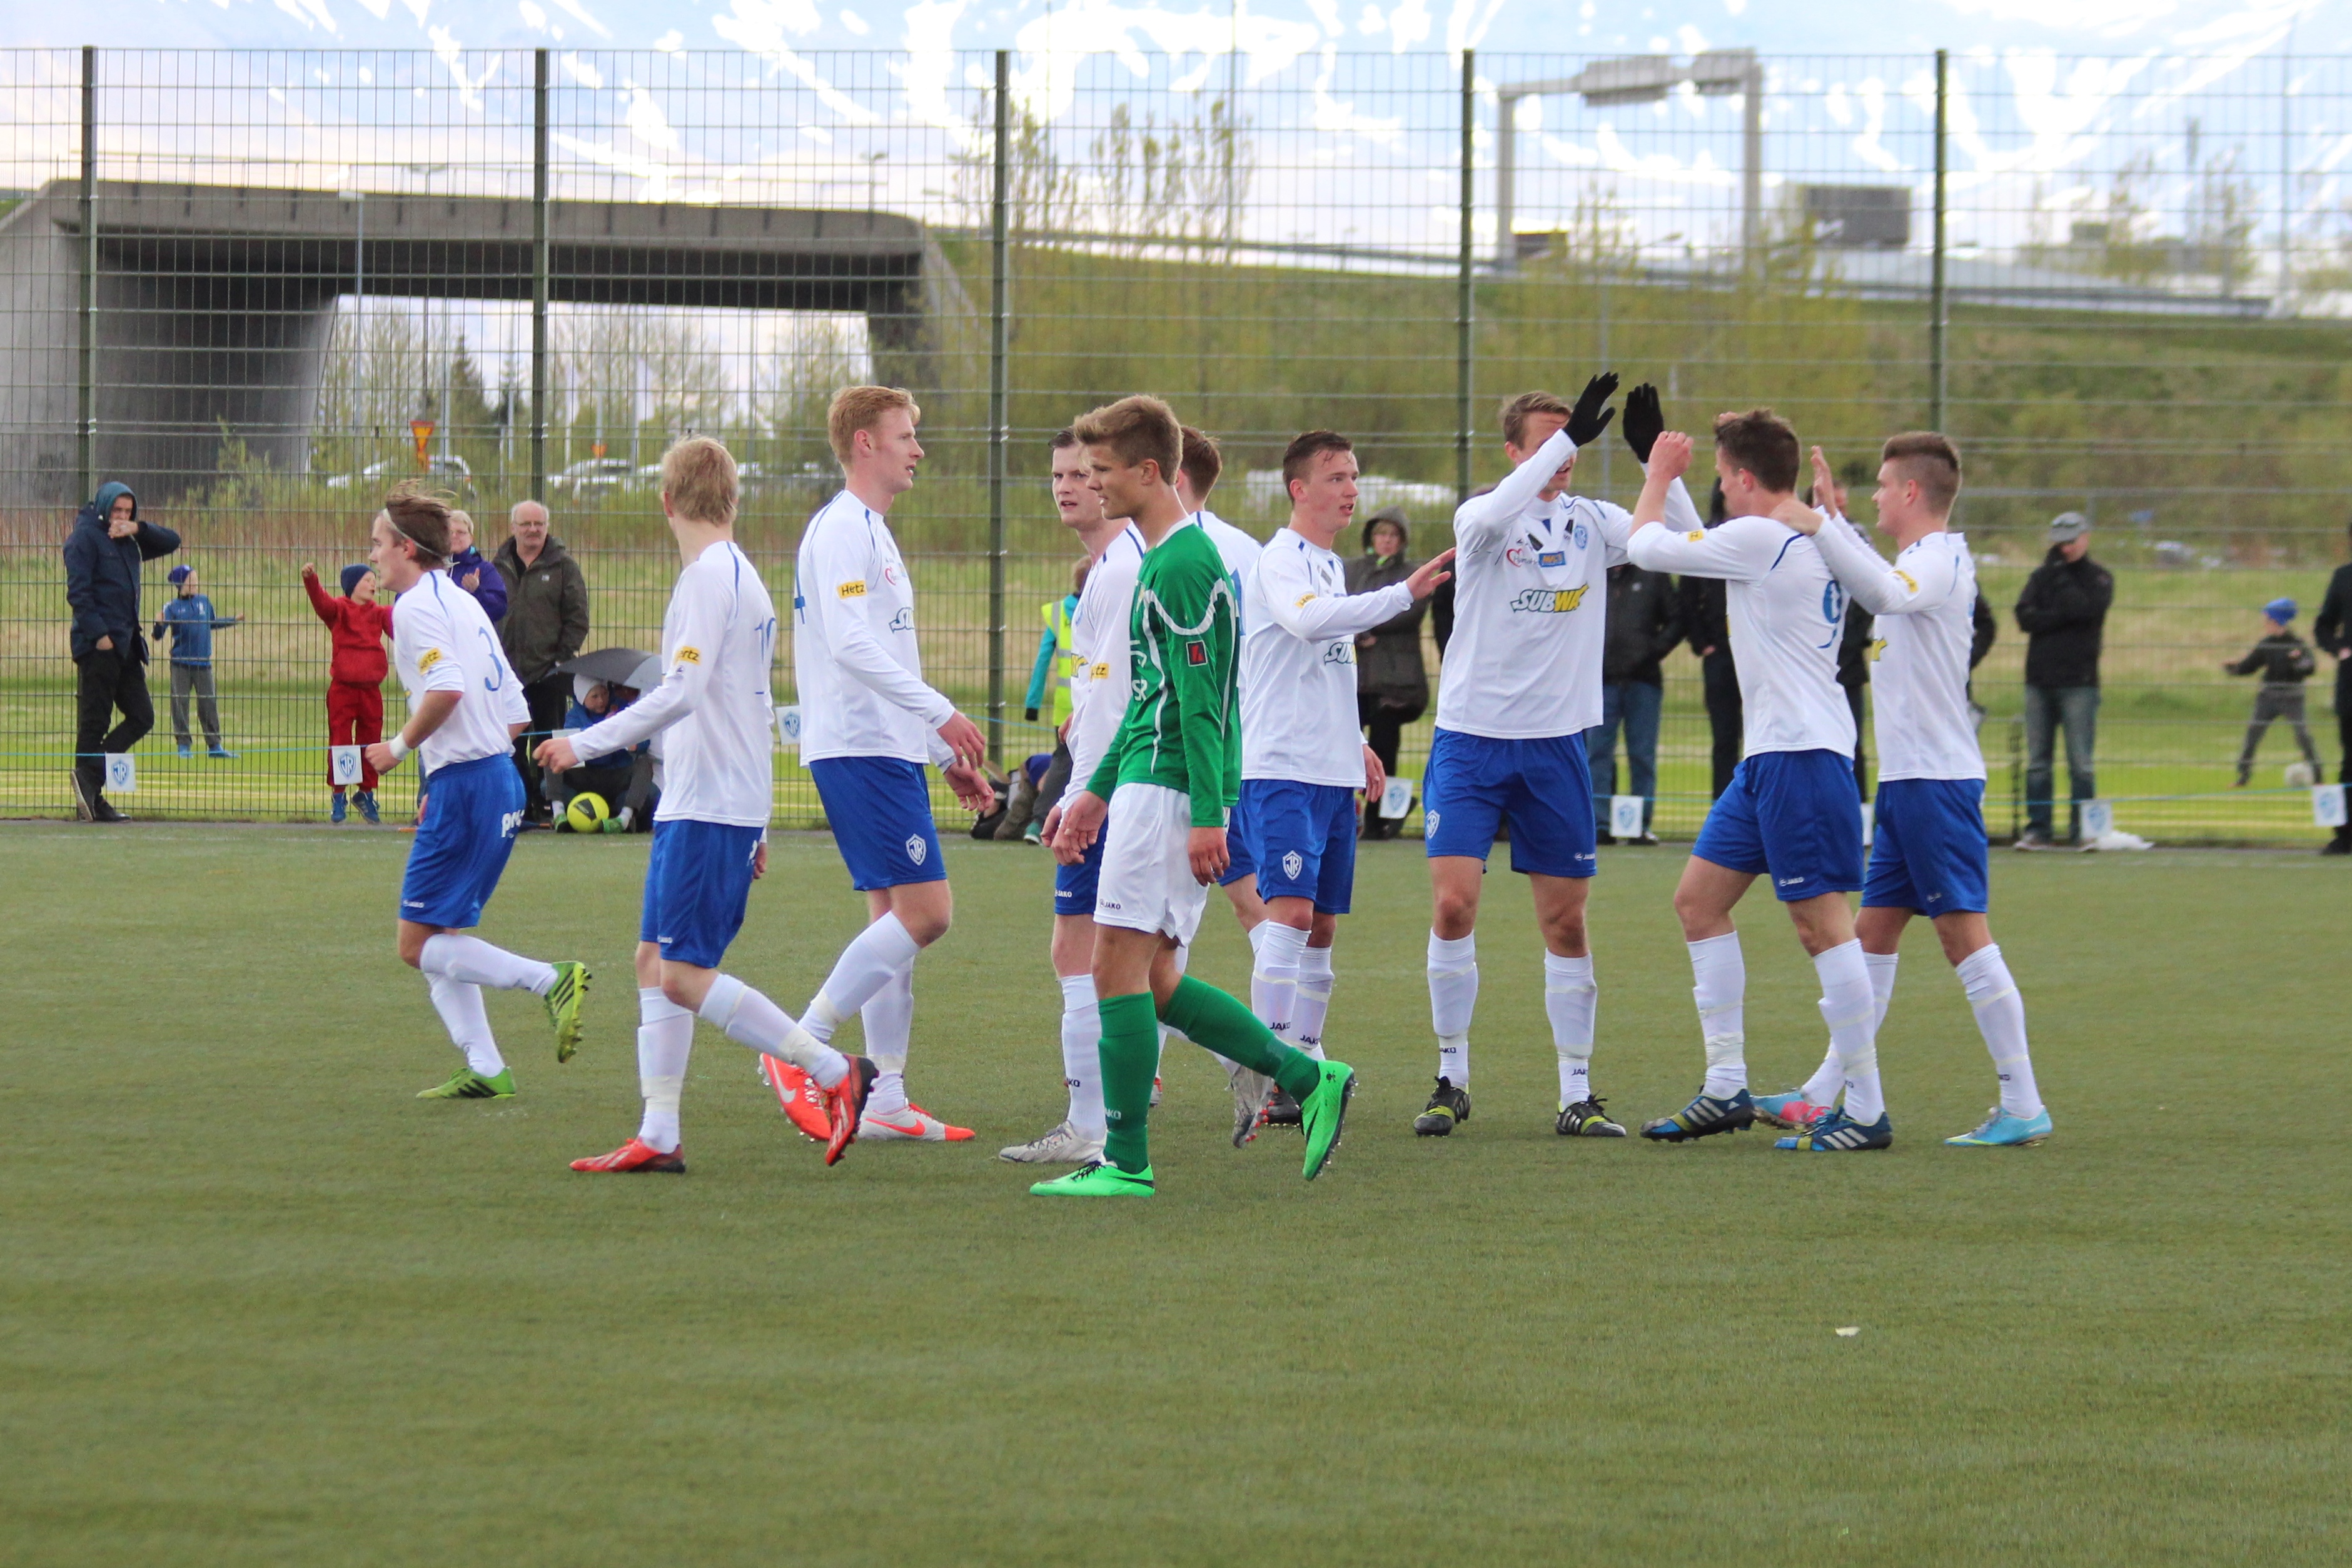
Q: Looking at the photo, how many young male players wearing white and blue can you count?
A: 9